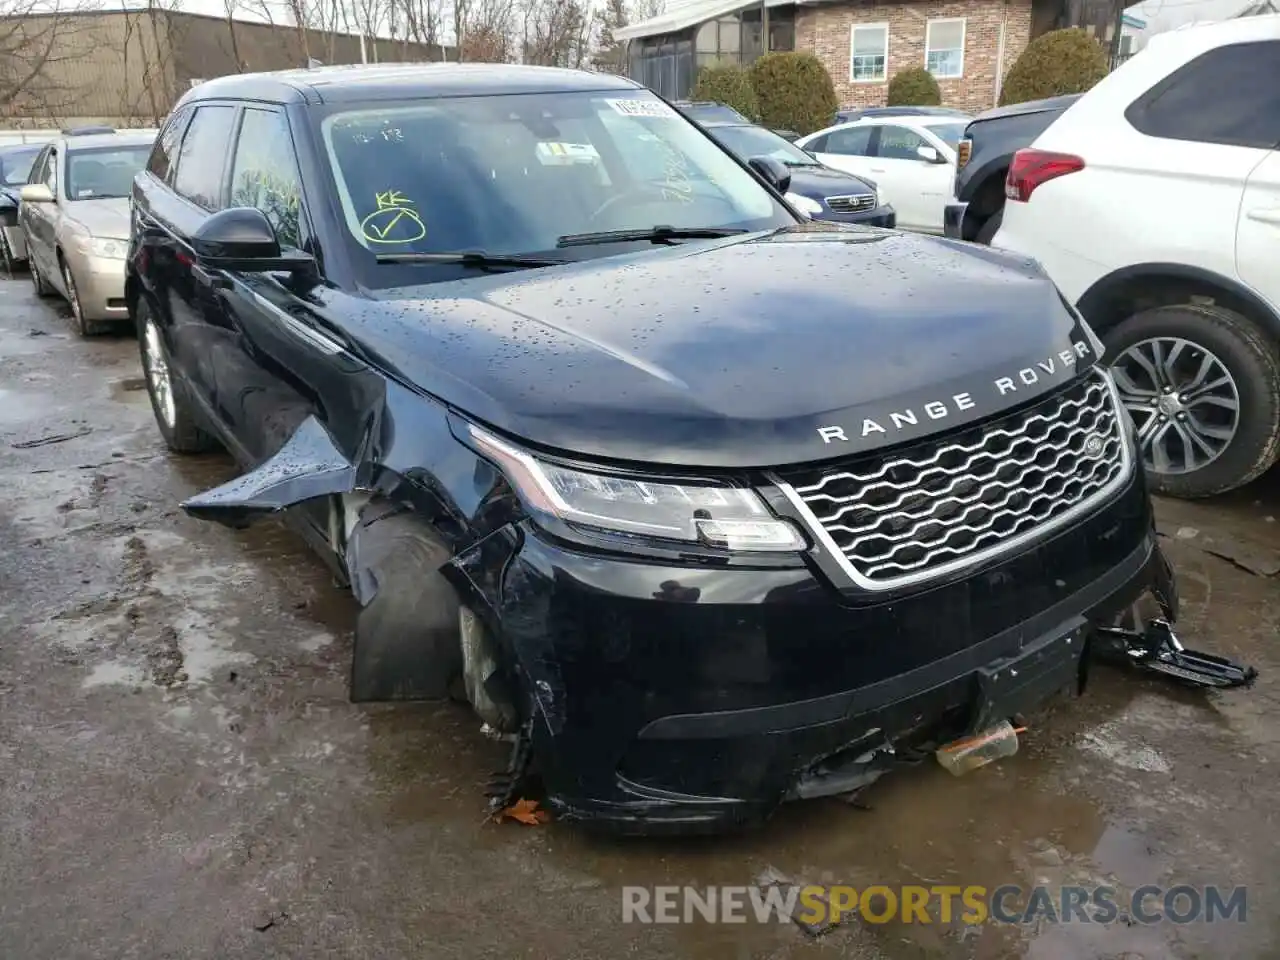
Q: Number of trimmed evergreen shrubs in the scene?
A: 4